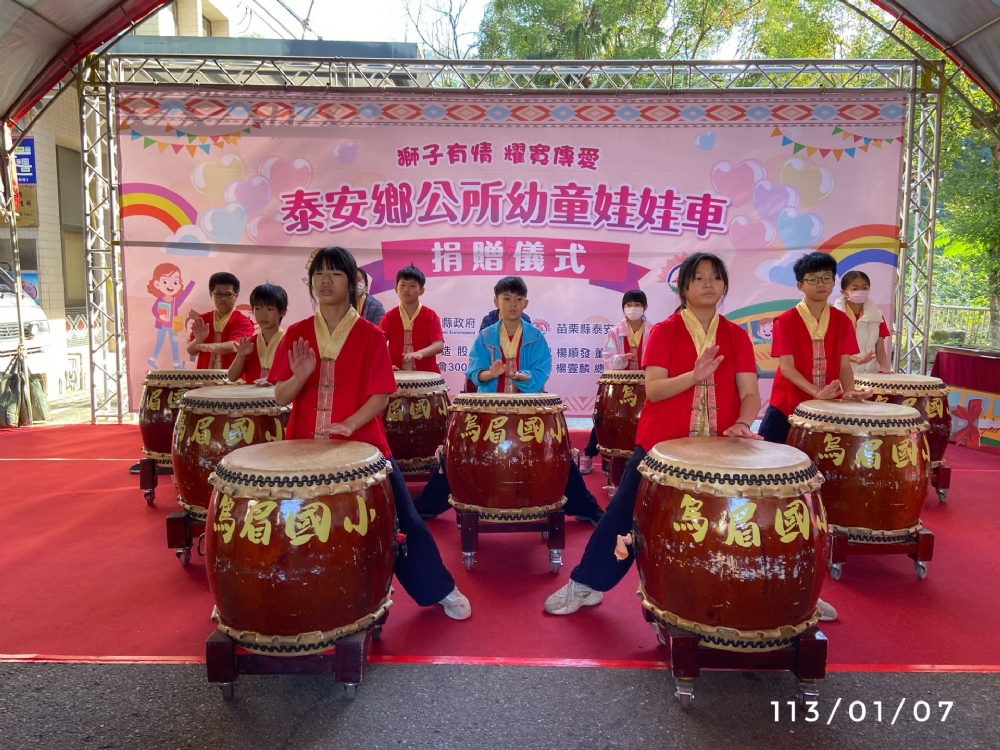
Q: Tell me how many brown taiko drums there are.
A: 9